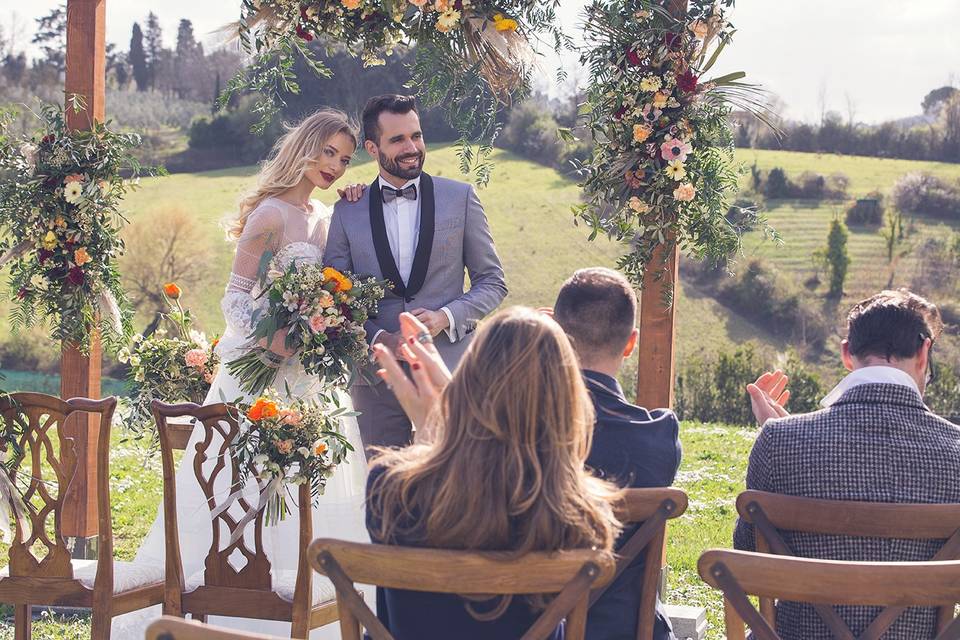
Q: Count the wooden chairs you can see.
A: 7